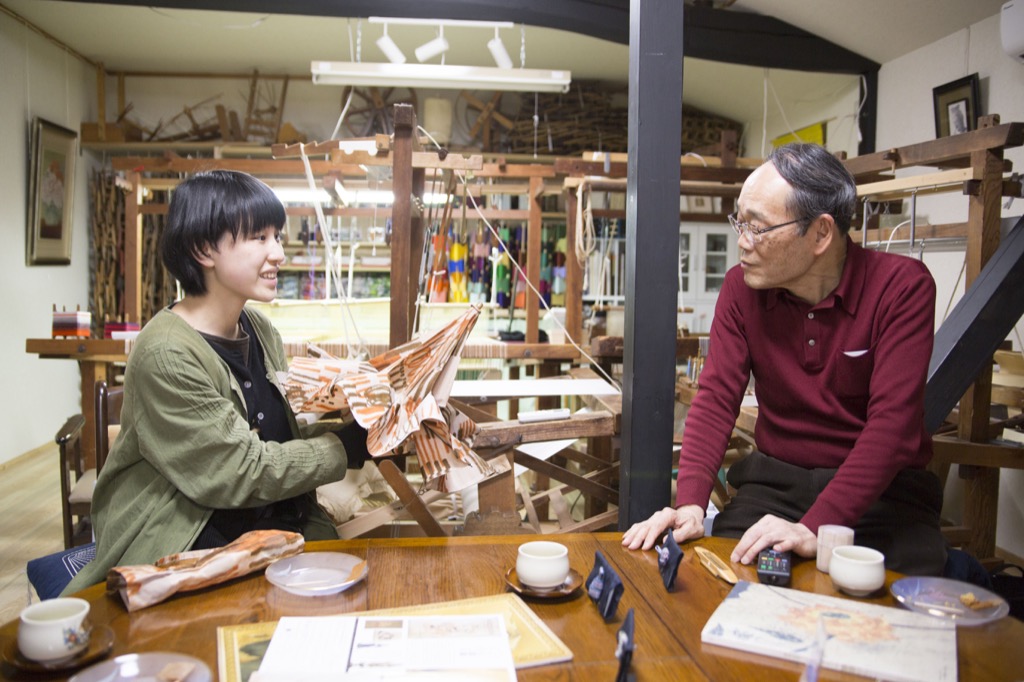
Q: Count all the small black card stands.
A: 3